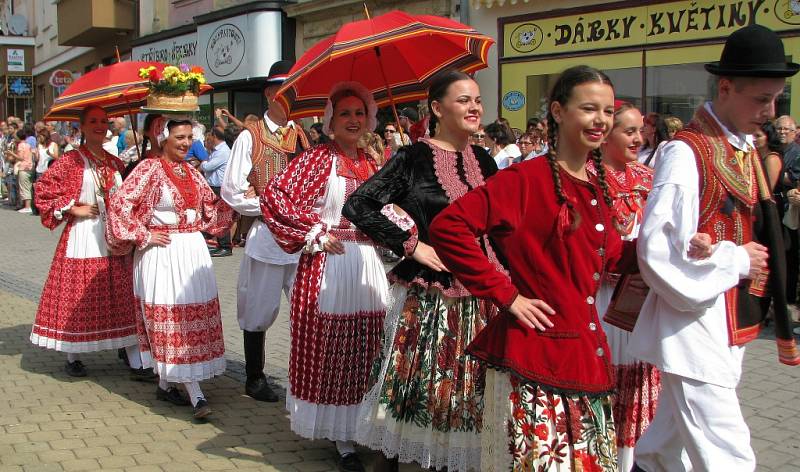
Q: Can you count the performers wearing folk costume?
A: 9